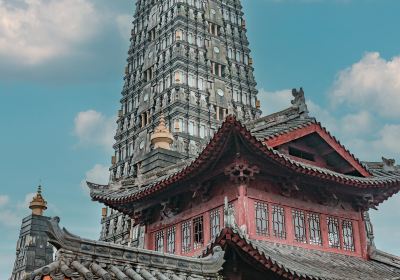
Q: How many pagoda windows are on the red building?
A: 12